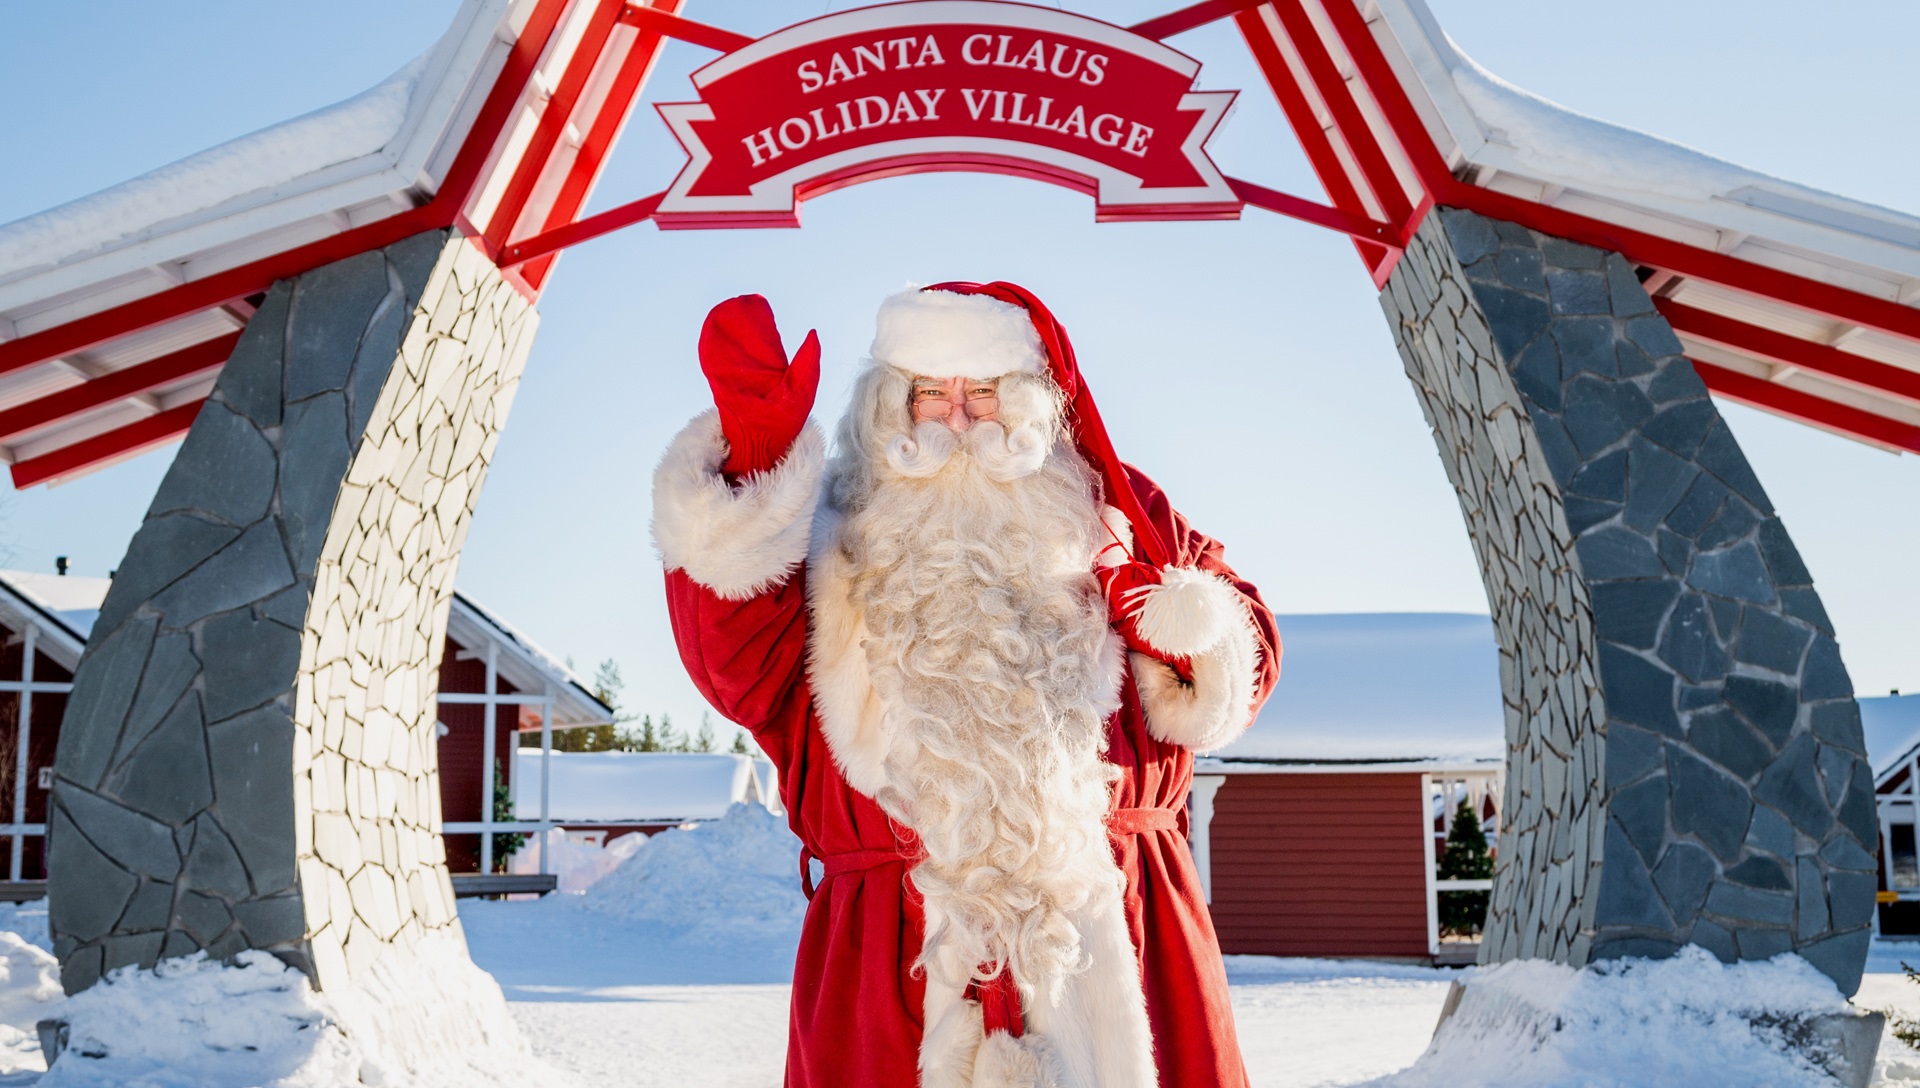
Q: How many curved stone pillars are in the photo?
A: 2